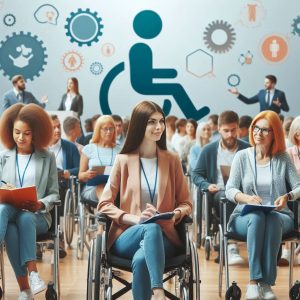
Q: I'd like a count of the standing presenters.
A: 3